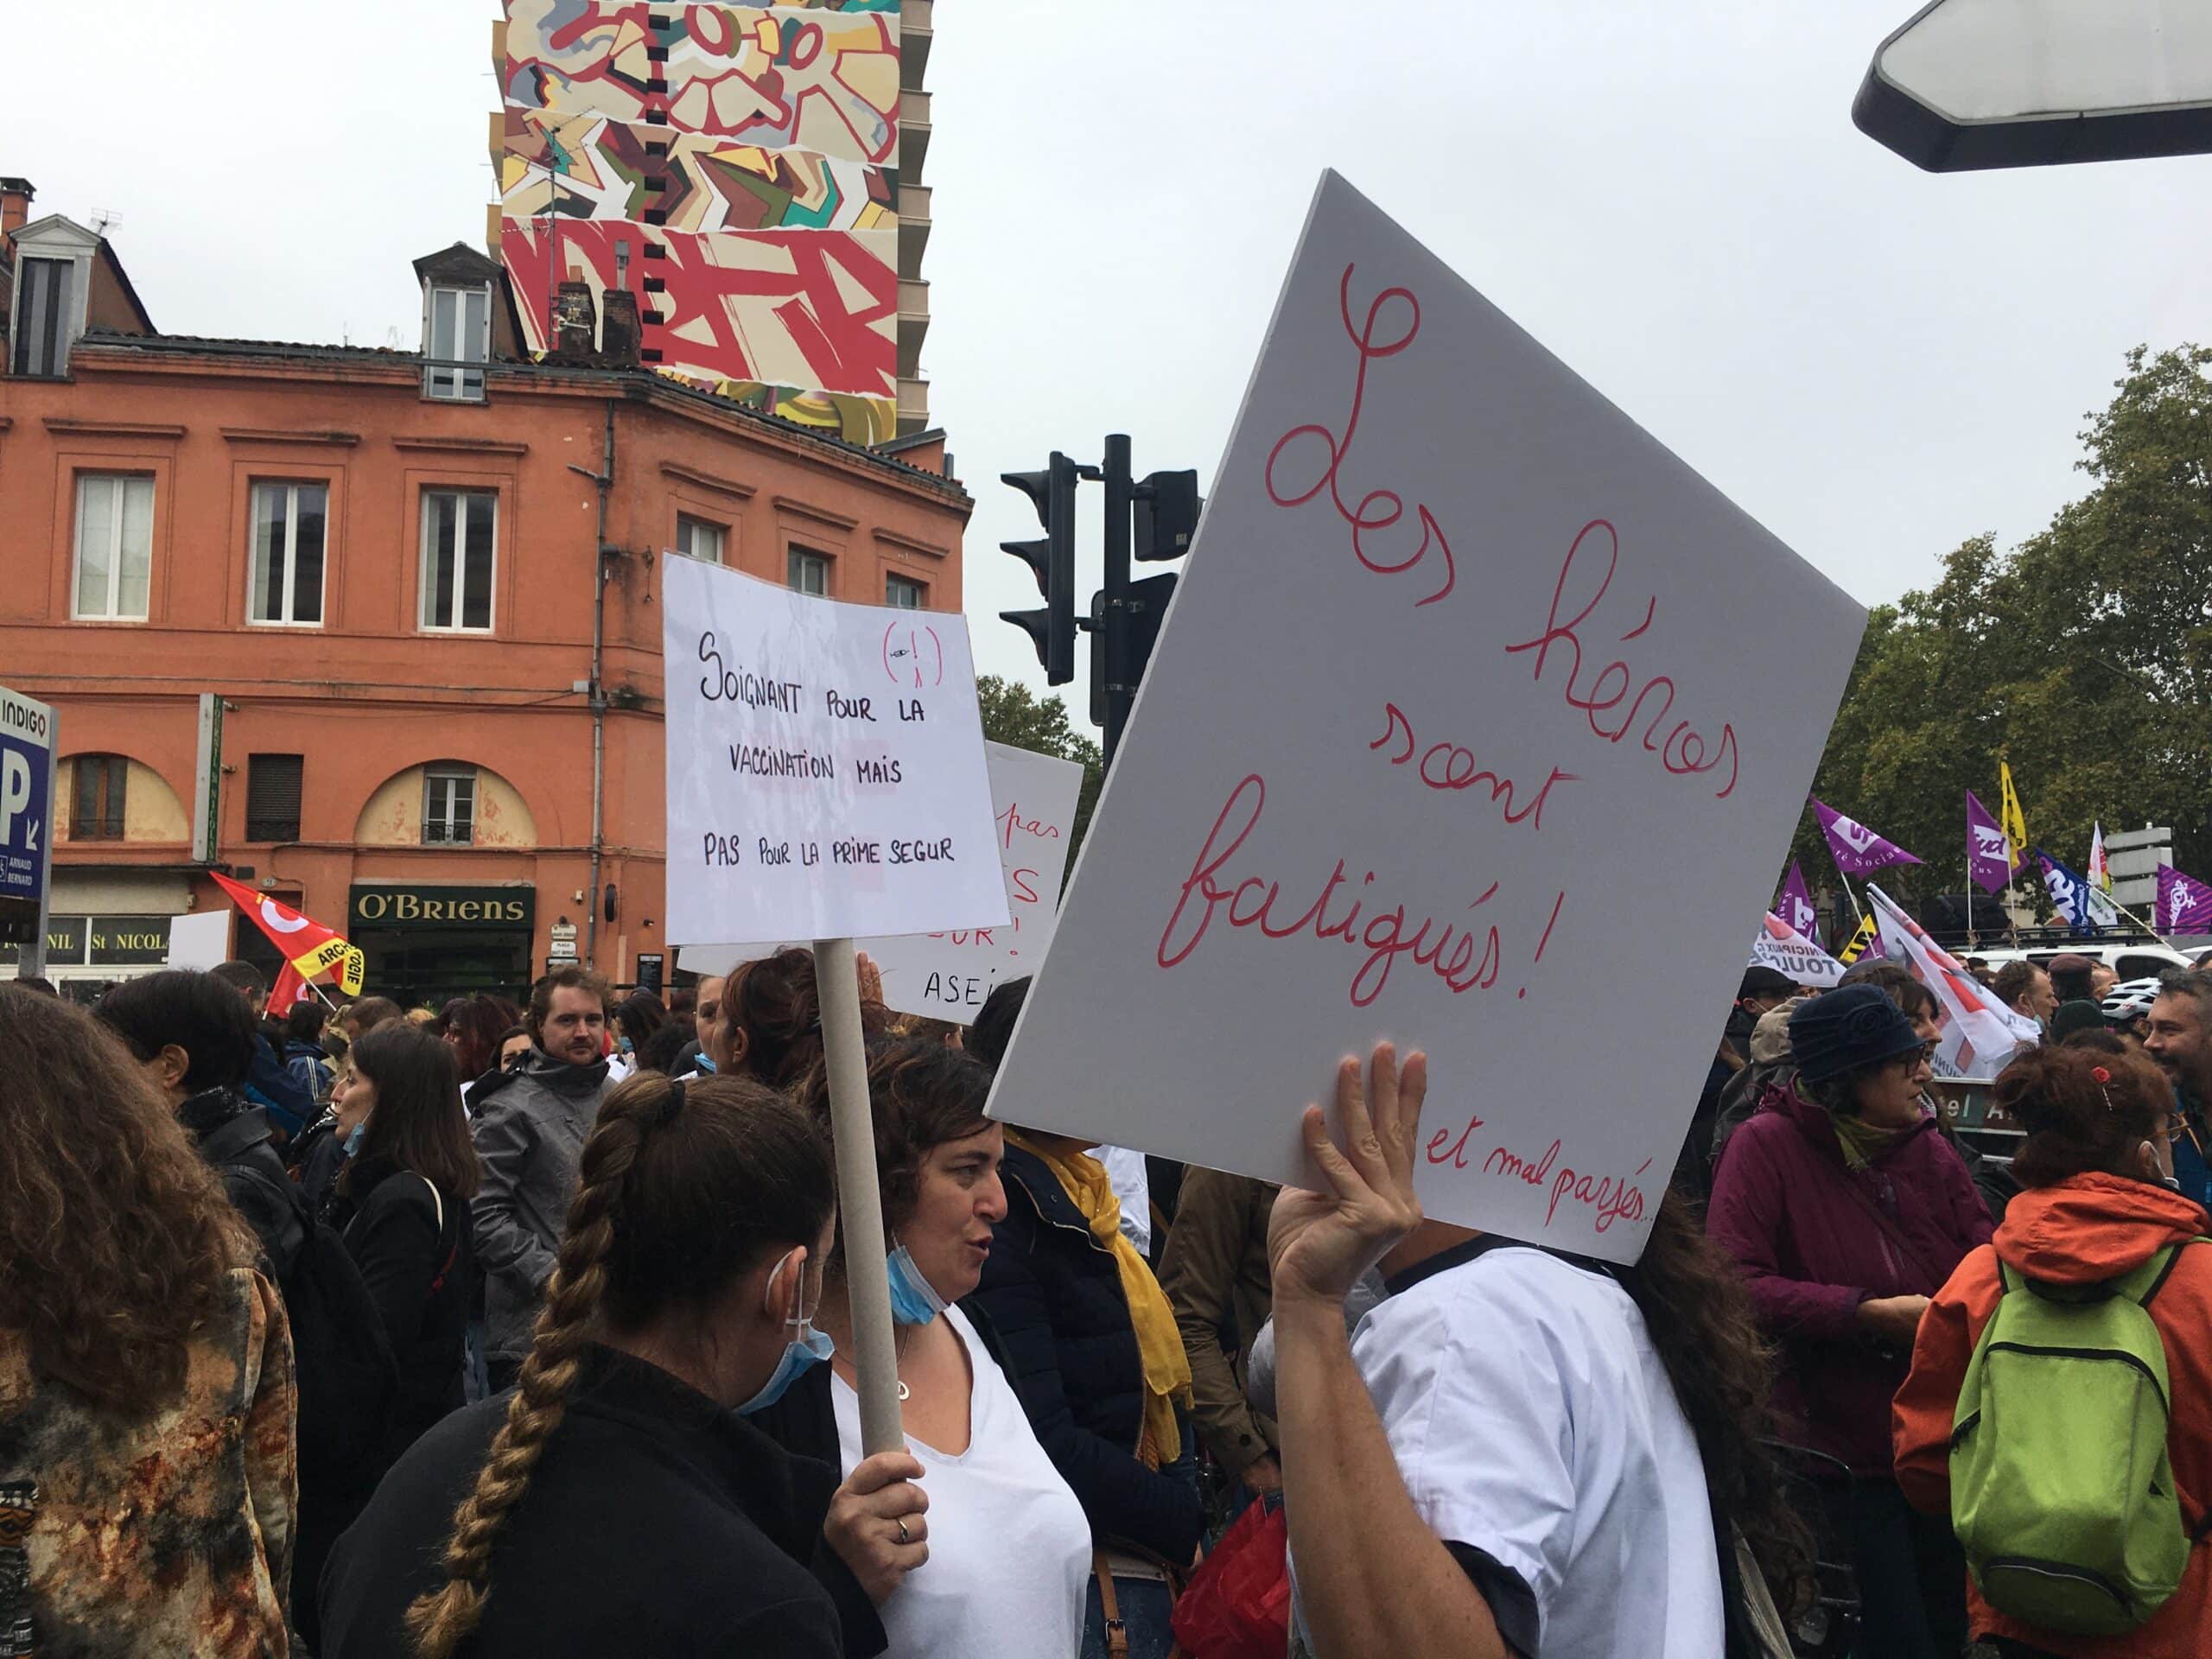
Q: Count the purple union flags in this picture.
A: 4